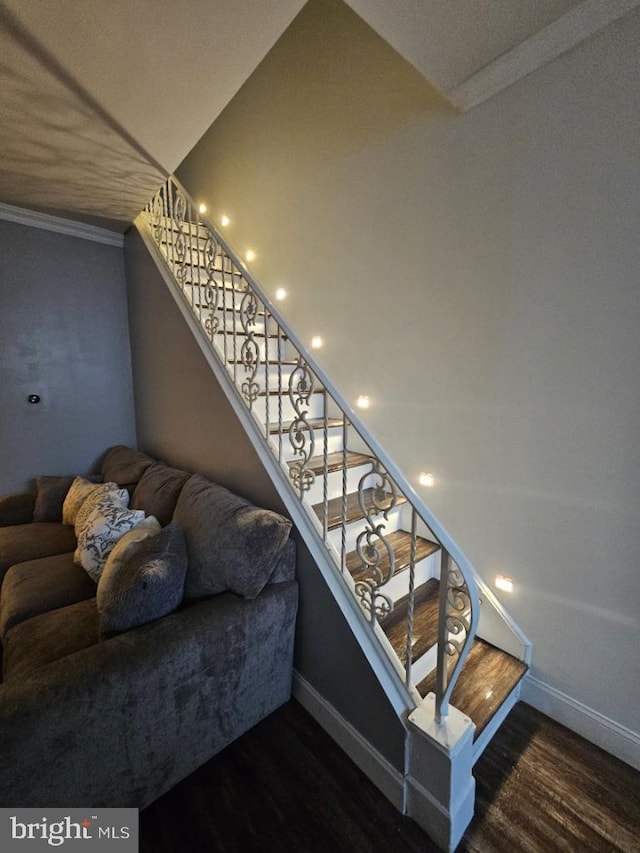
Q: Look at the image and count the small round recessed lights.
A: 8